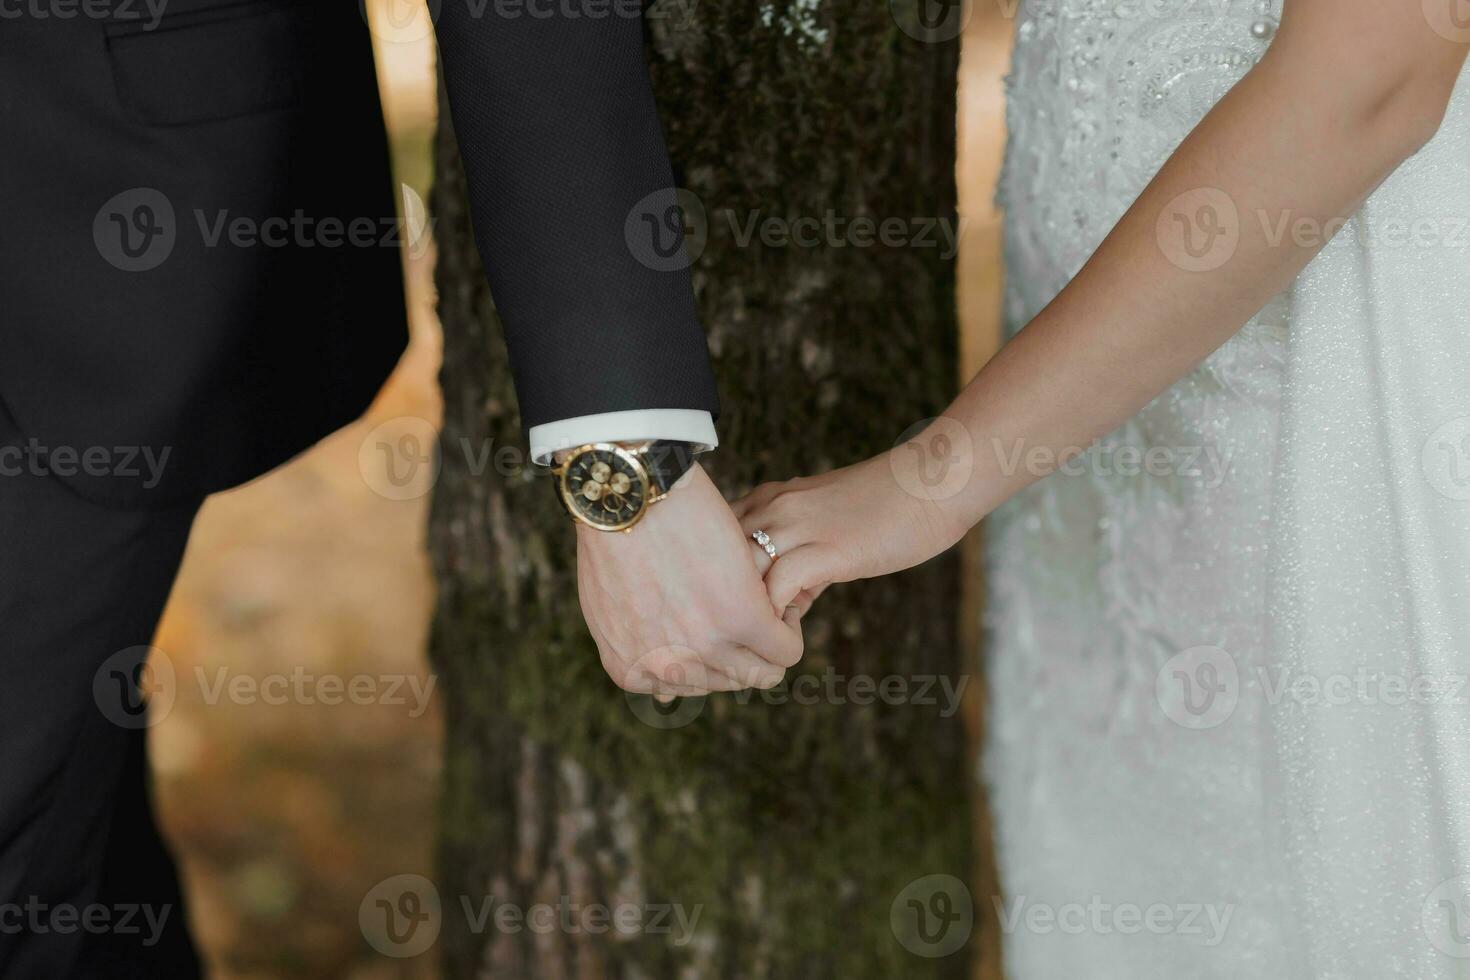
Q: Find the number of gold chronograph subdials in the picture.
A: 3